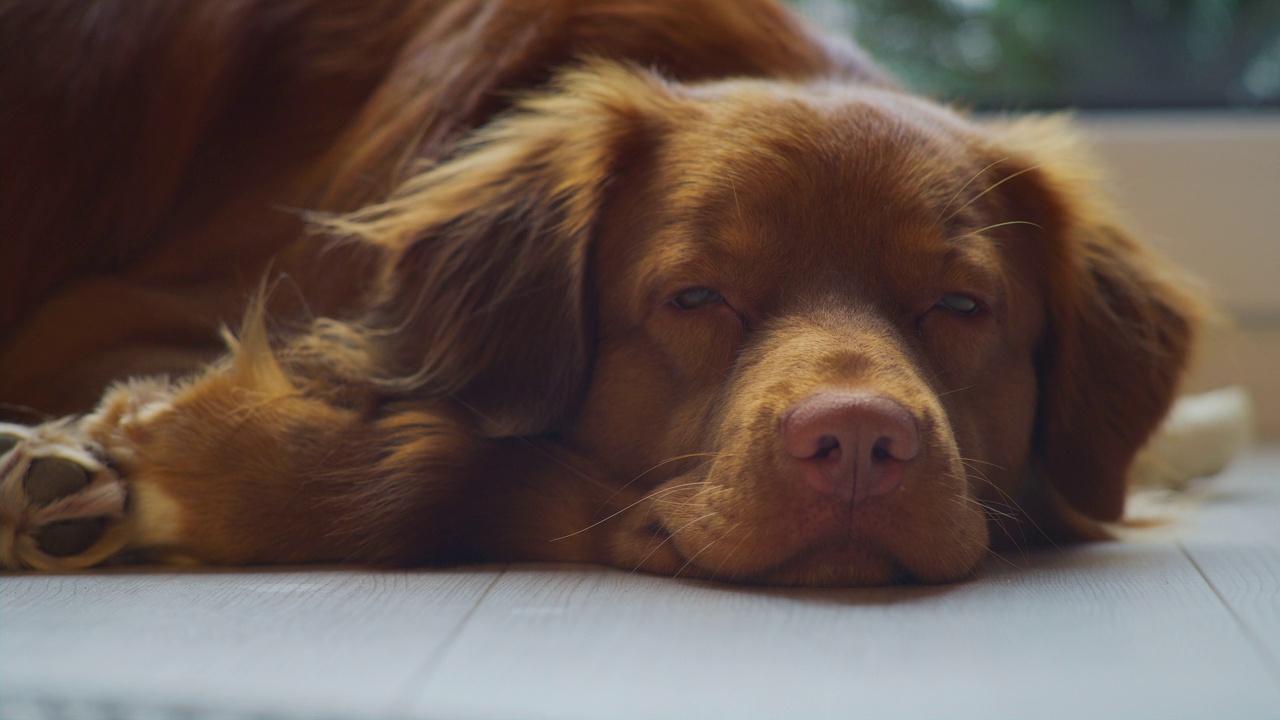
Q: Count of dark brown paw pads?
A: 3